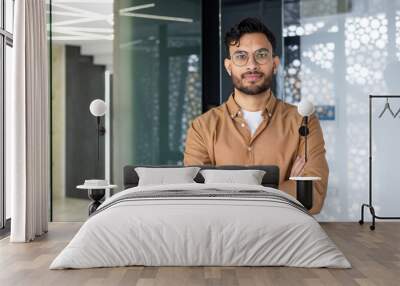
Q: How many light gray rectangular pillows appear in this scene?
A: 2